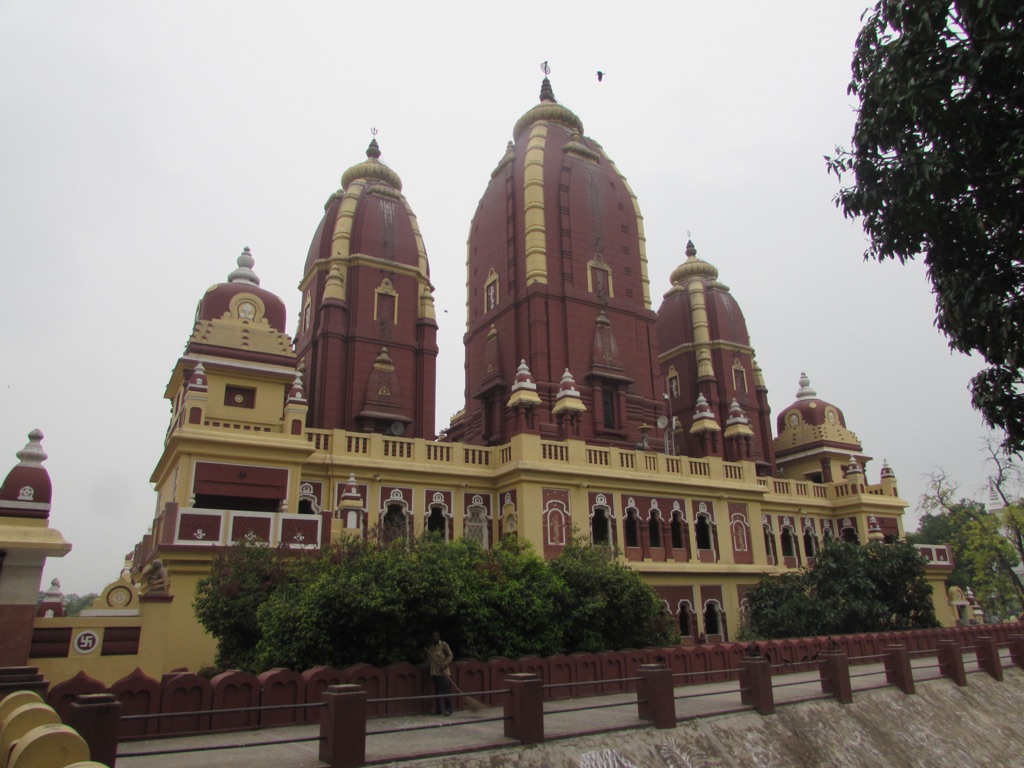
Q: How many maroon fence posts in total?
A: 10